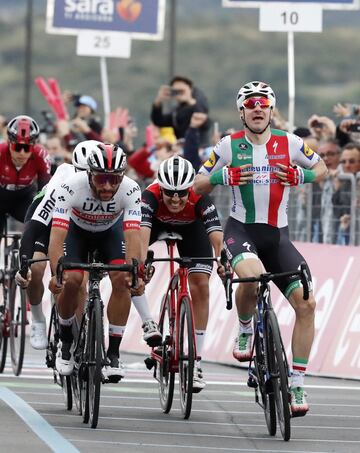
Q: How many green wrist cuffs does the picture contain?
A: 2